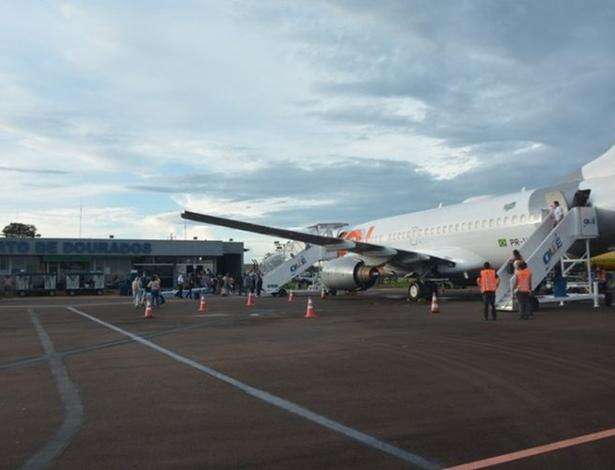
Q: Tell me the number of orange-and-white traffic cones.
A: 7